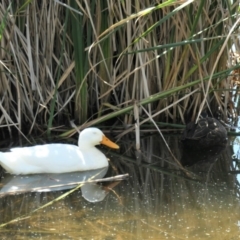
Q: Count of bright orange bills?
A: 1